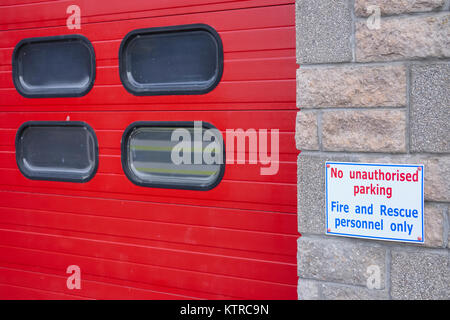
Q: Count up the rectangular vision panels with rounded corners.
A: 4